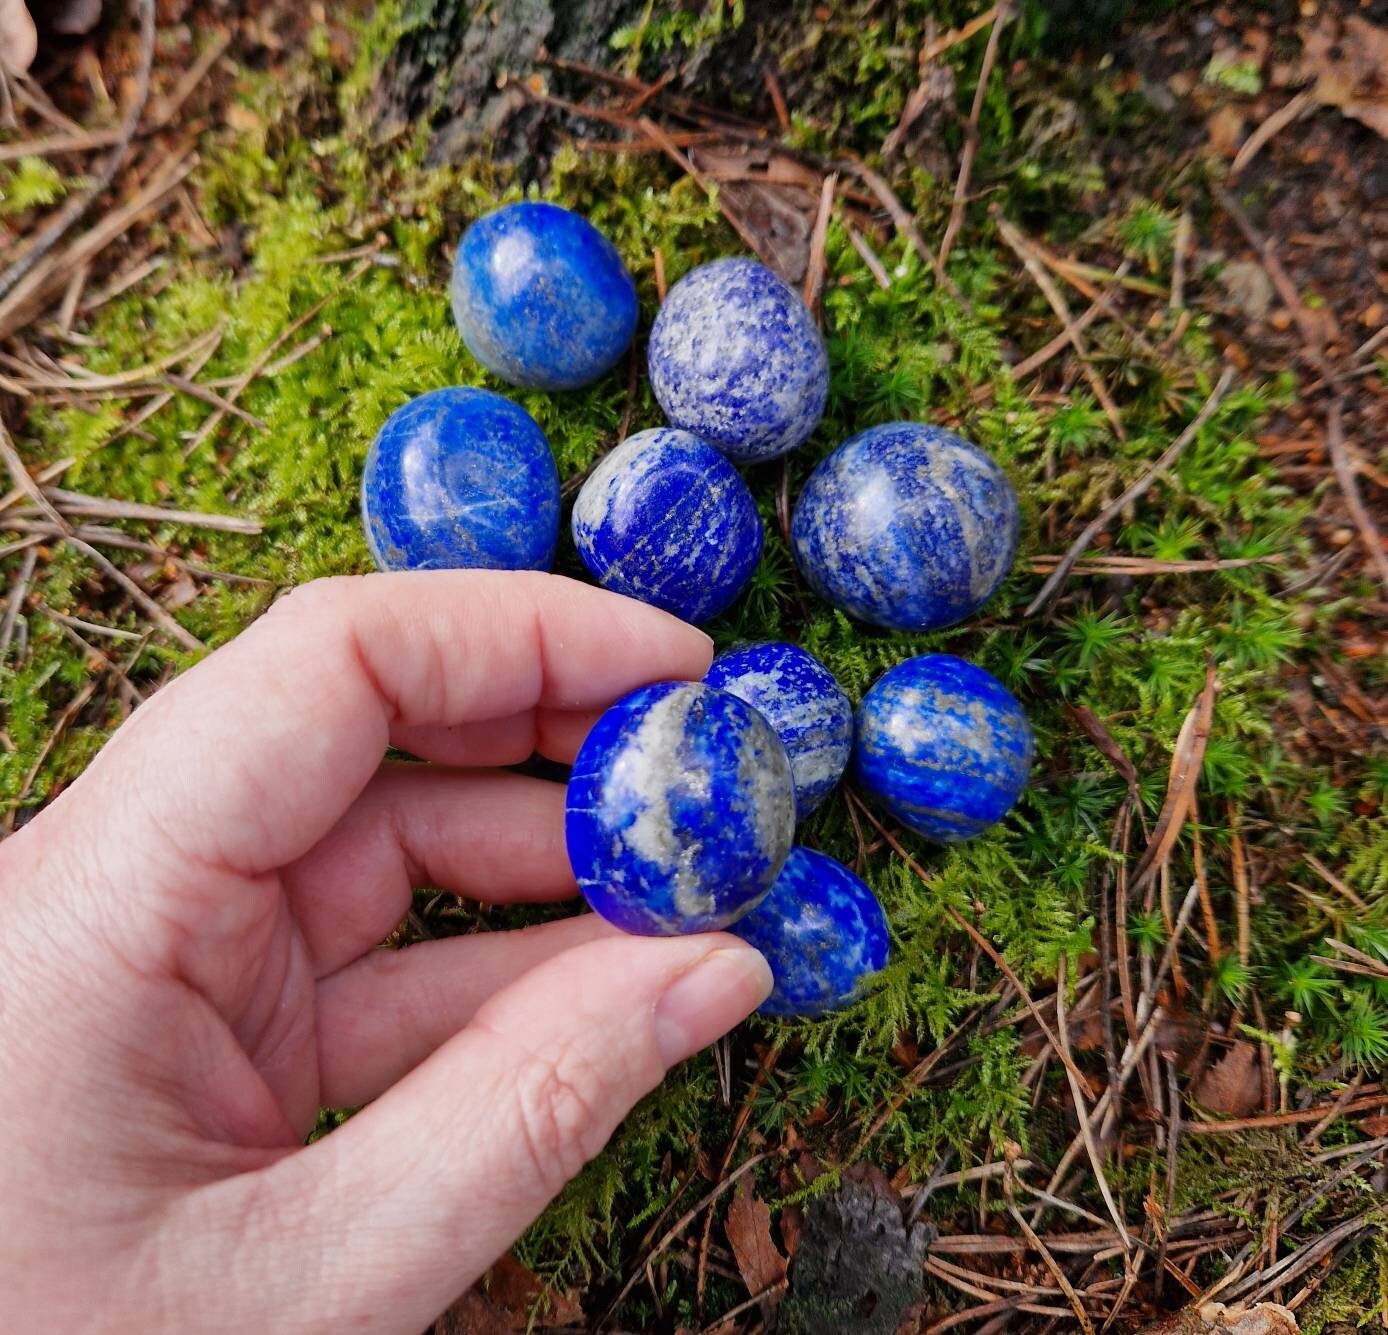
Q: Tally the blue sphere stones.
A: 9